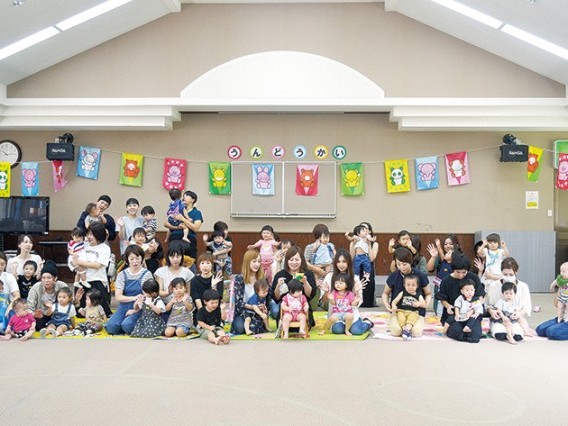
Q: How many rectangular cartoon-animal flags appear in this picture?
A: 15